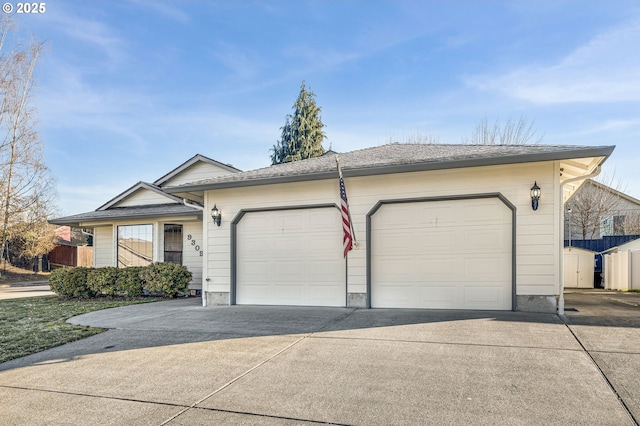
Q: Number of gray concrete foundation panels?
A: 3